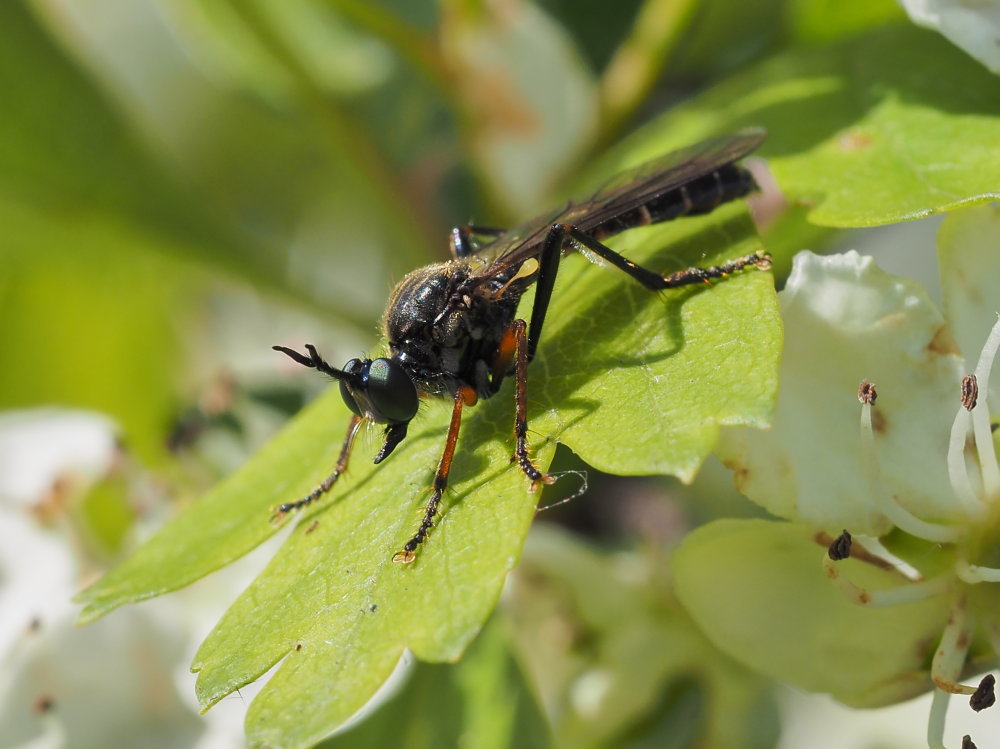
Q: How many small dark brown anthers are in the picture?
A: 5